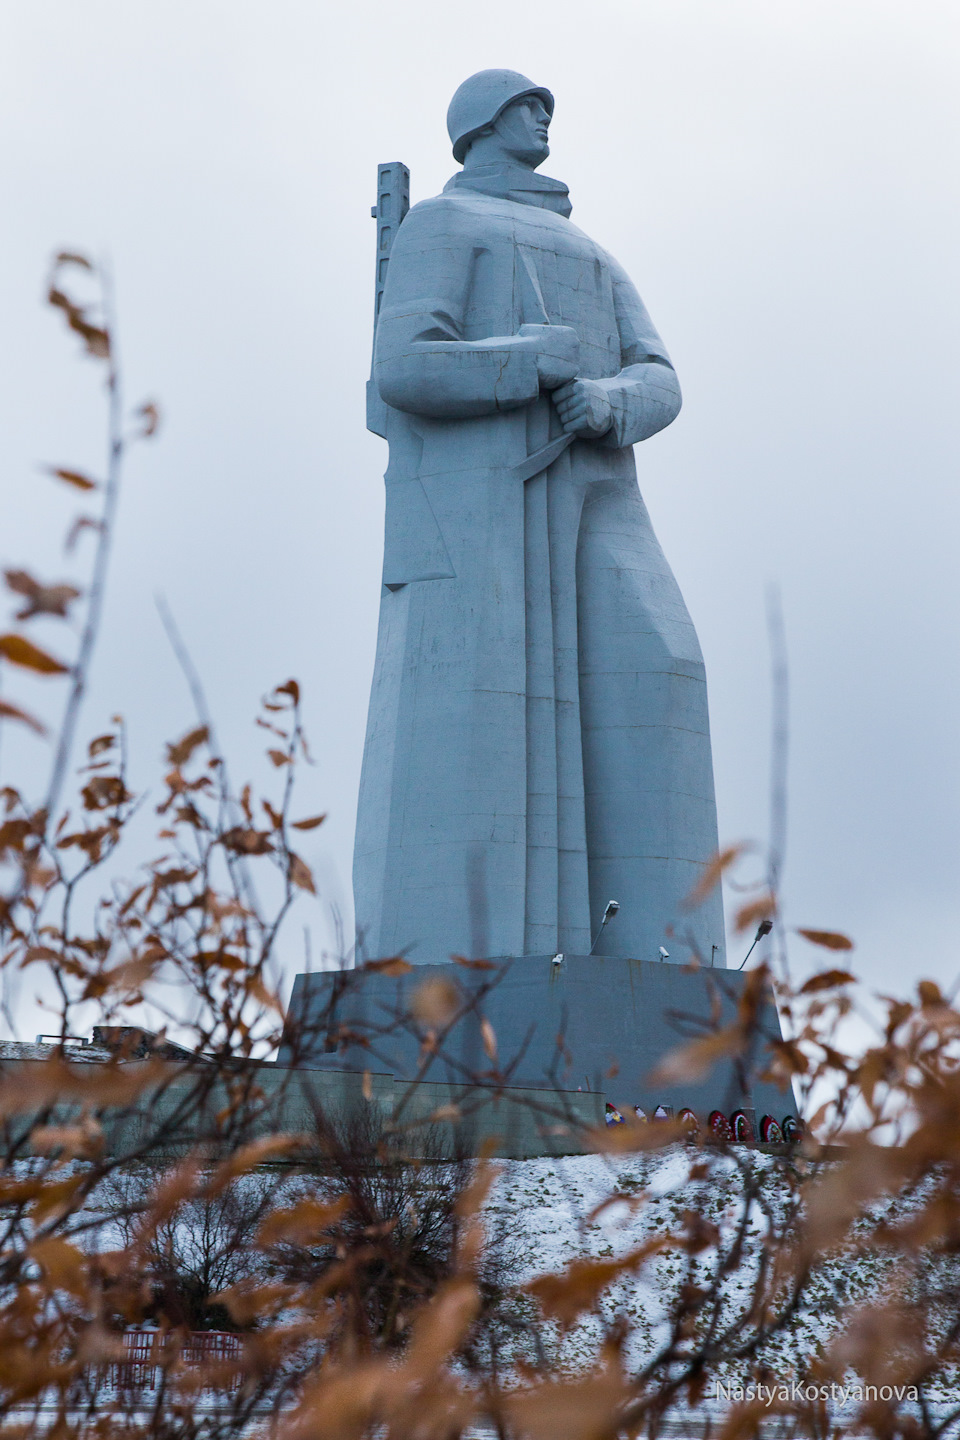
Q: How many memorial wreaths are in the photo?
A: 8